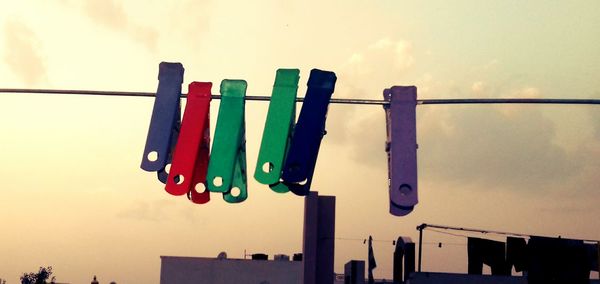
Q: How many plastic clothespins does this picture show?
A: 6